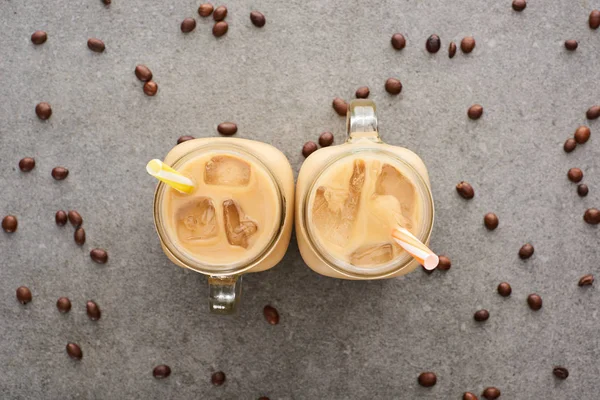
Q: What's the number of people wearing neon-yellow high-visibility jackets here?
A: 0